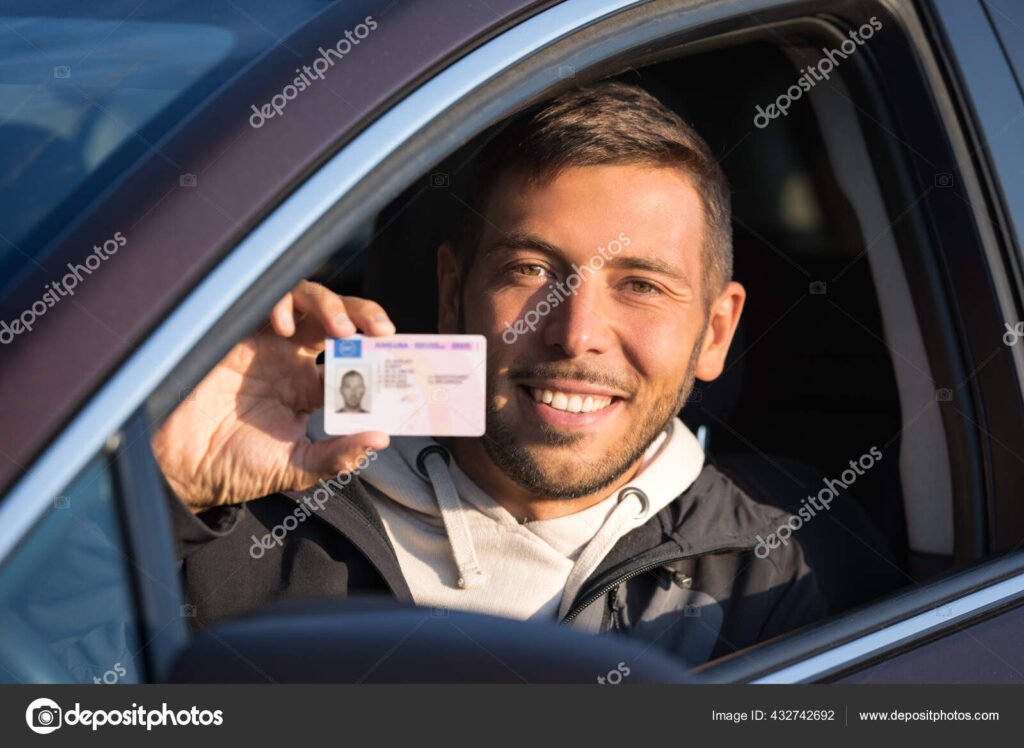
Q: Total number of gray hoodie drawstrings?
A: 2